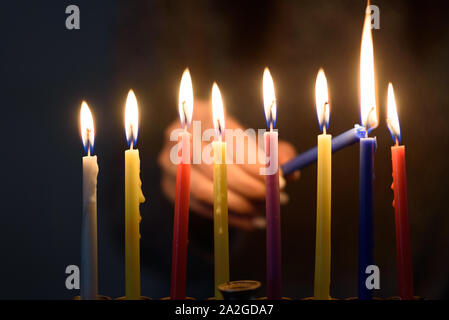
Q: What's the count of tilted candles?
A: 1